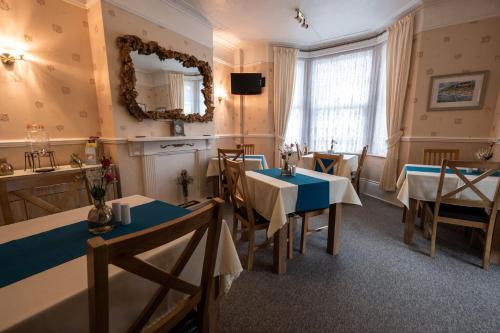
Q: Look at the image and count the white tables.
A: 5